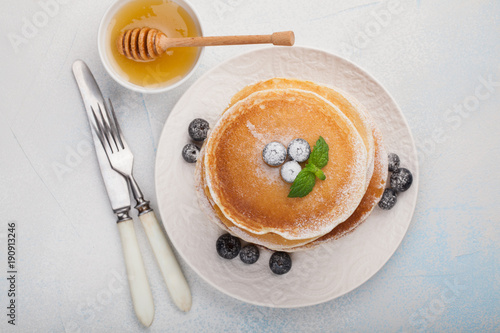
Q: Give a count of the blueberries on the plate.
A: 11